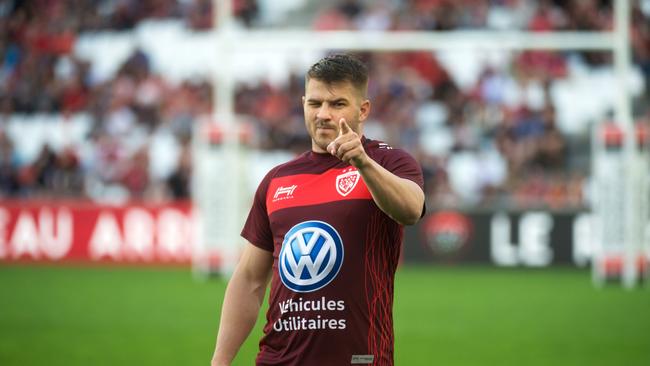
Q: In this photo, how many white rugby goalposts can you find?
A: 2